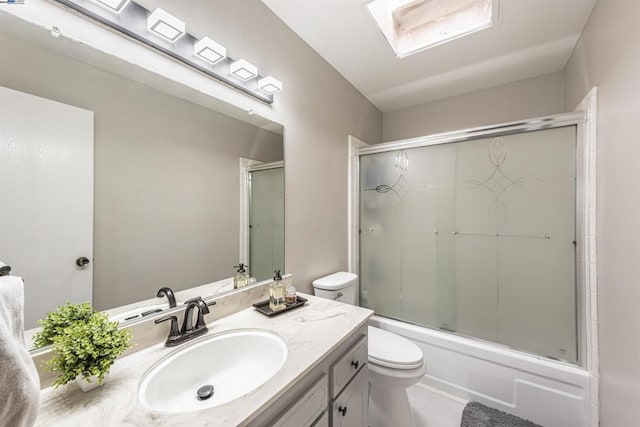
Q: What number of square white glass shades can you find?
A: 5